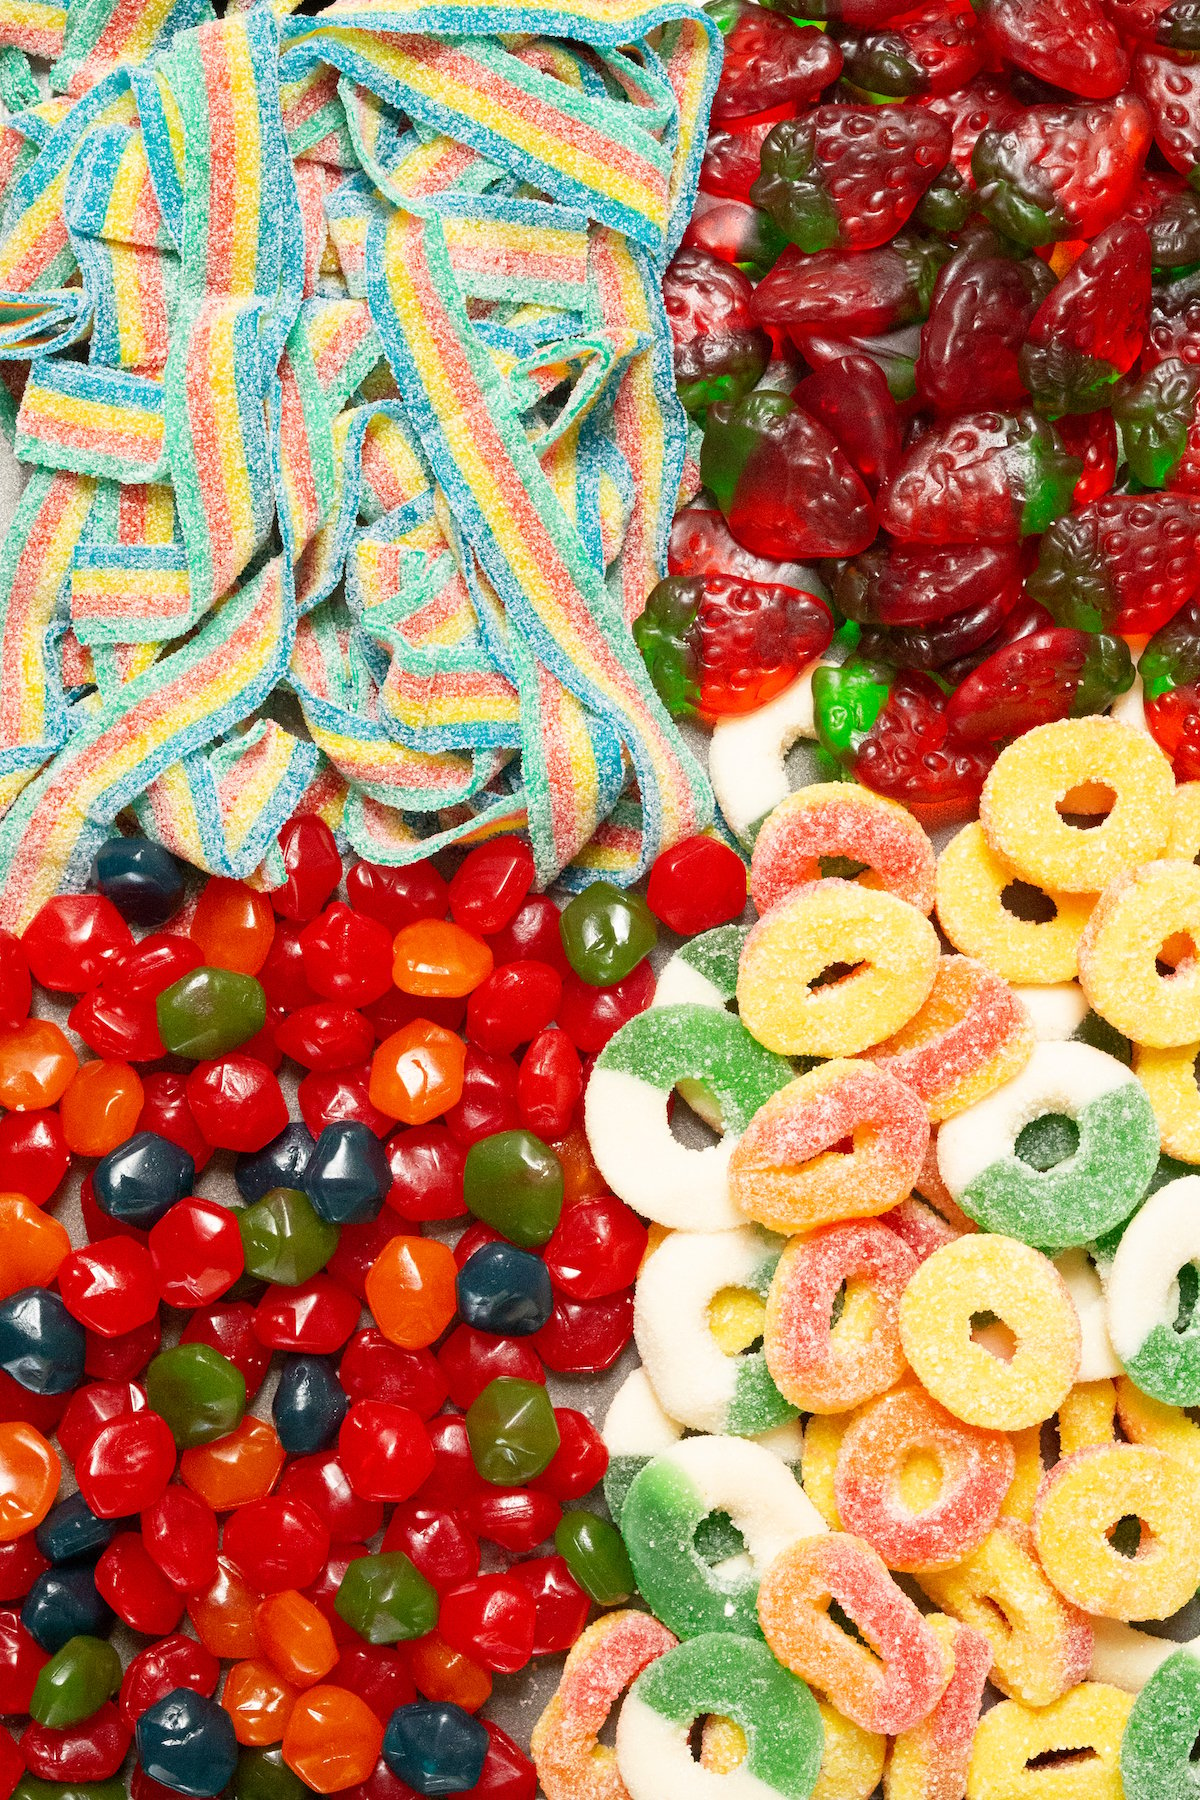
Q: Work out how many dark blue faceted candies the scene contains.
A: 11